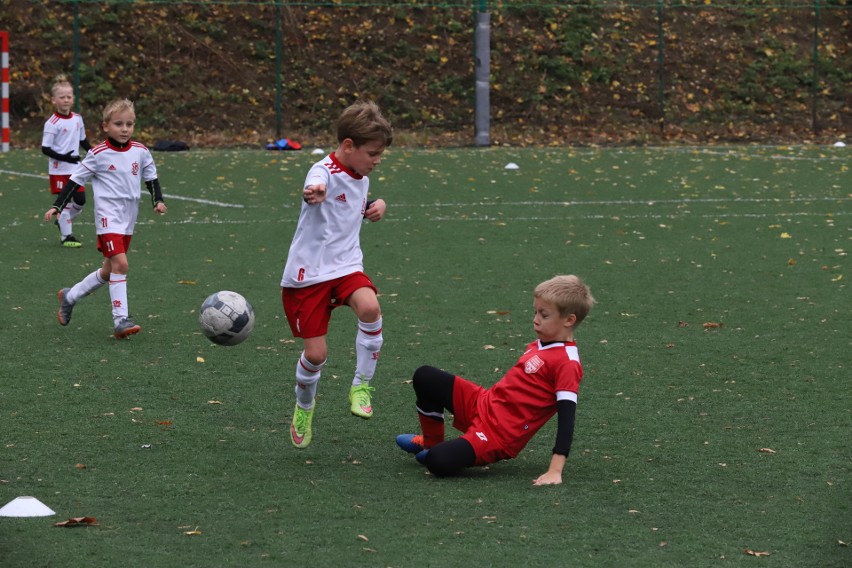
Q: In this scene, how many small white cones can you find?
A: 4